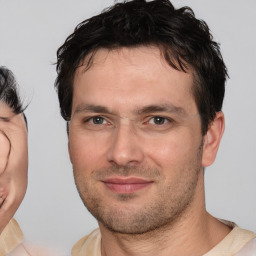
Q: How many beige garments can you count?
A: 2